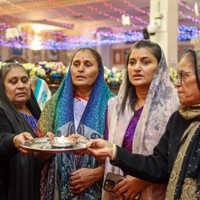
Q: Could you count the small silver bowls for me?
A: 1